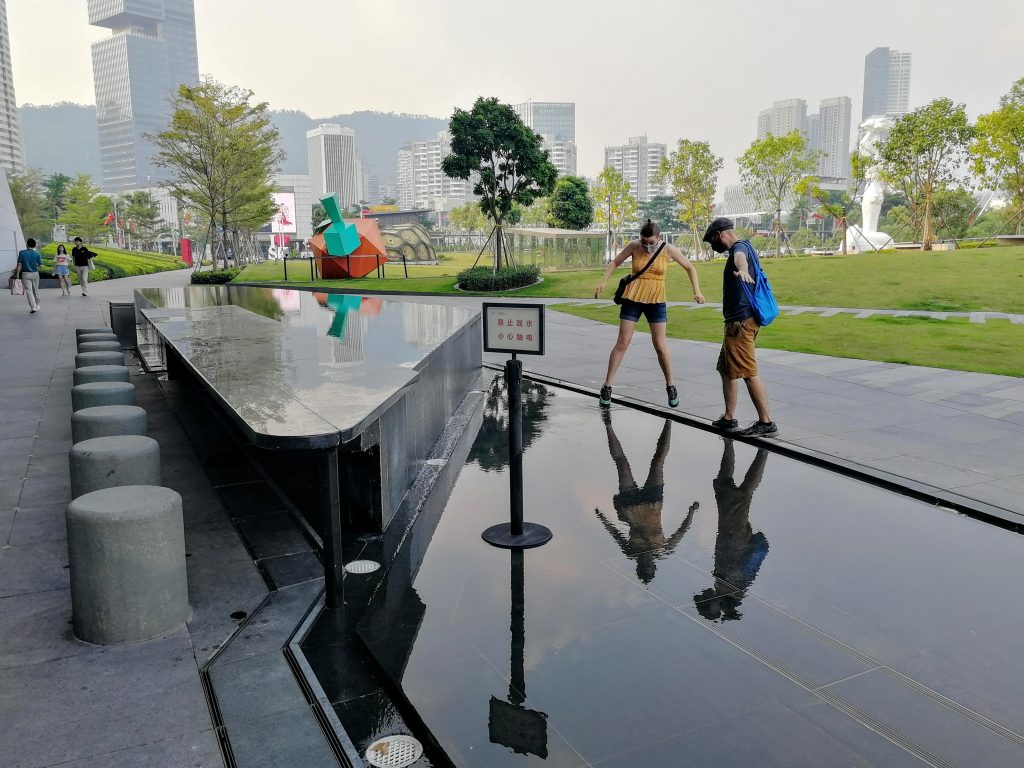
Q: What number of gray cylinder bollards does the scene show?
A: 9